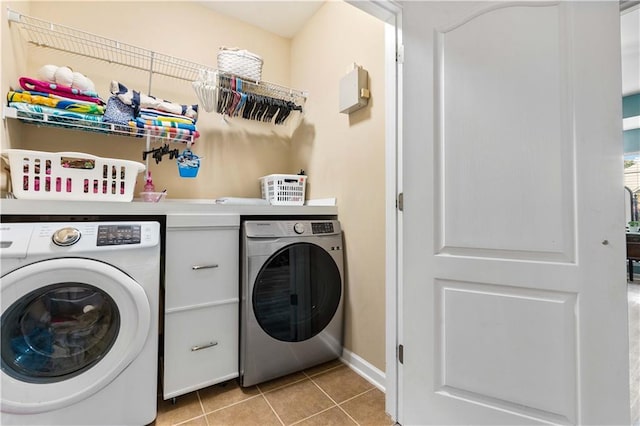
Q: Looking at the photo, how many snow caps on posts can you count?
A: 0